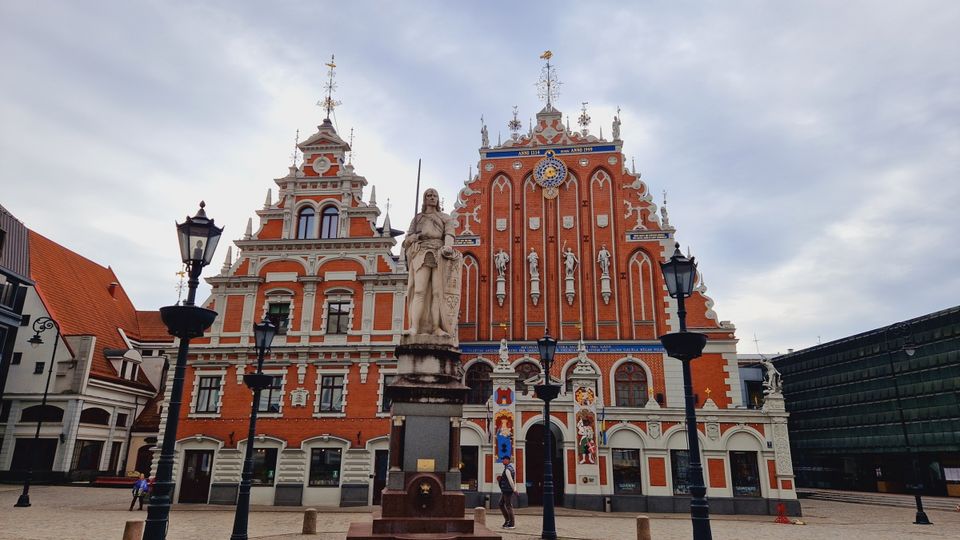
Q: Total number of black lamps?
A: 6